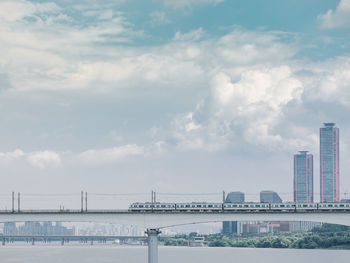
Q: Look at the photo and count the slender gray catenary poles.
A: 8